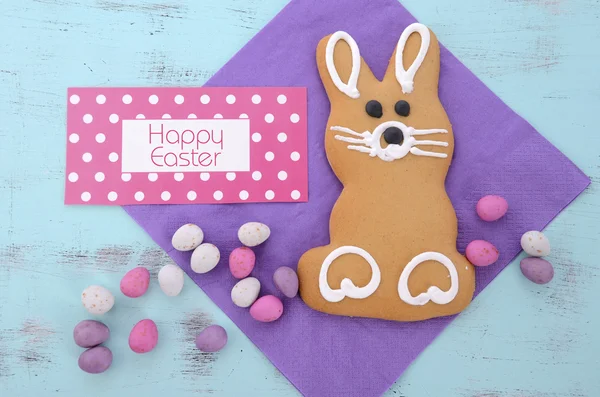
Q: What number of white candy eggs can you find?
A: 7